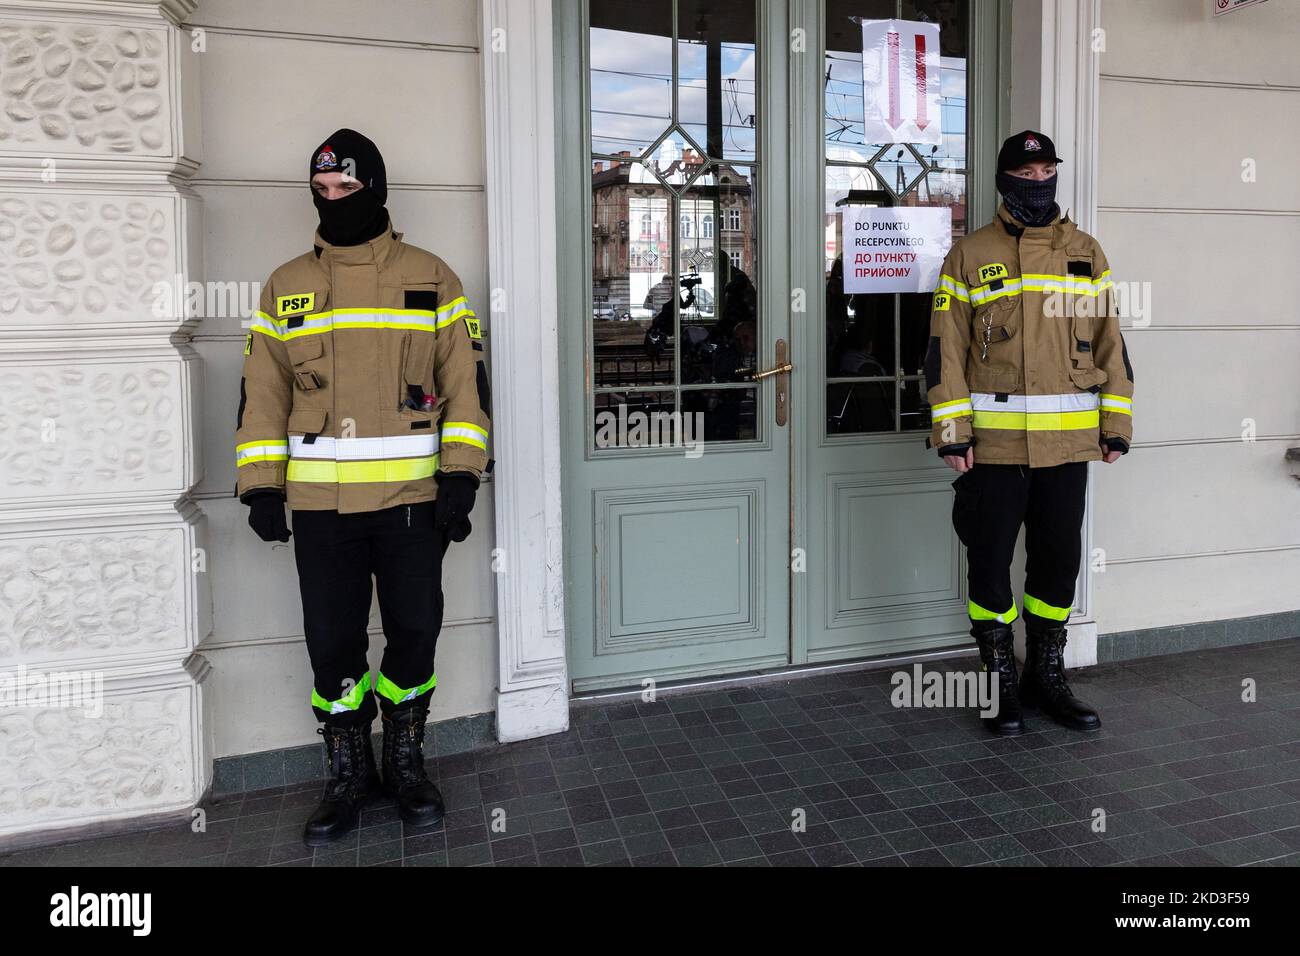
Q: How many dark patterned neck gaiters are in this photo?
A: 1